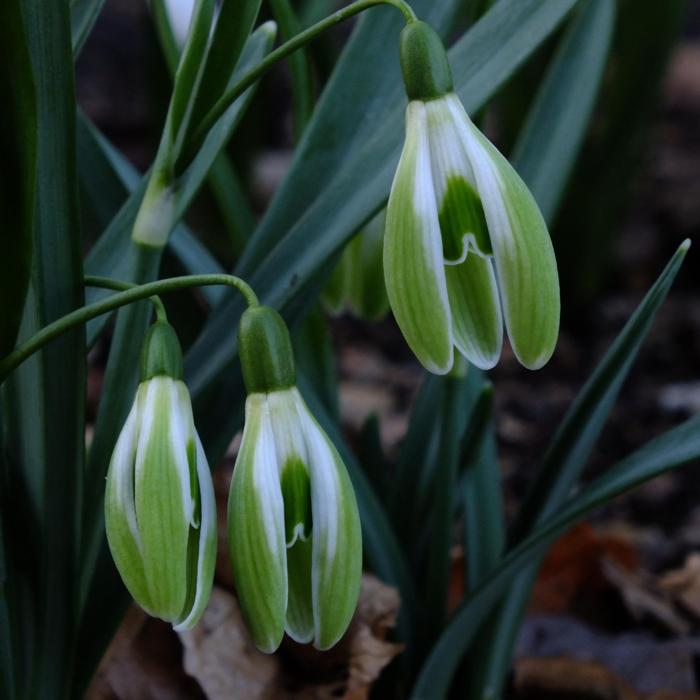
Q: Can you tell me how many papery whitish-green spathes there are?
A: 1